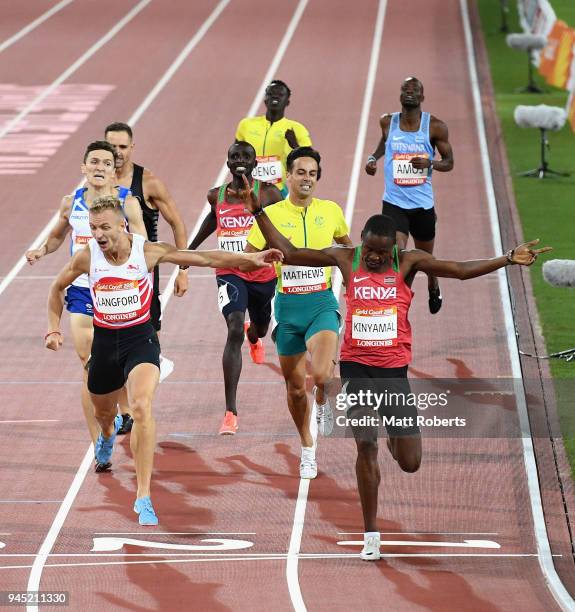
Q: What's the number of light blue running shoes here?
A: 2